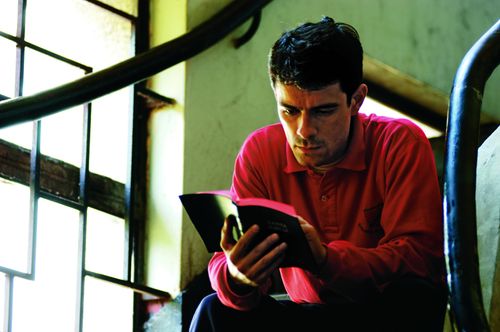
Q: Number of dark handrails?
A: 2